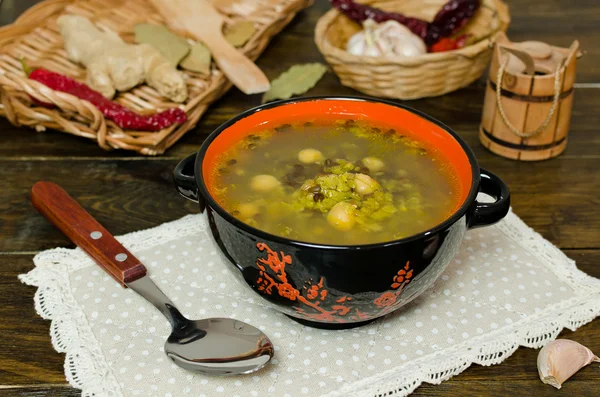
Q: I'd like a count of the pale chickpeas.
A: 5